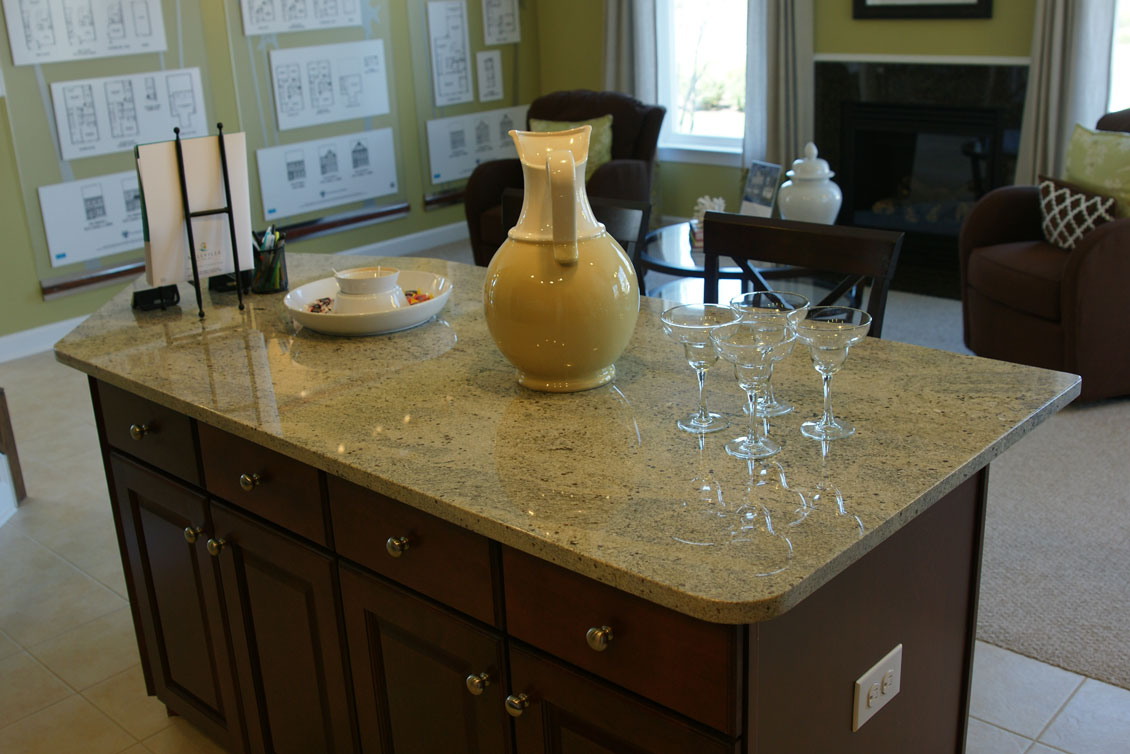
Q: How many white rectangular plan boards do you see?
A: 10